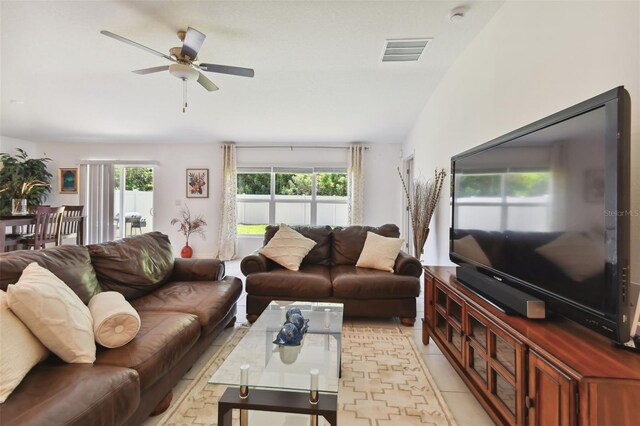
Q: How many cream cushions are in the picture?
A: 5